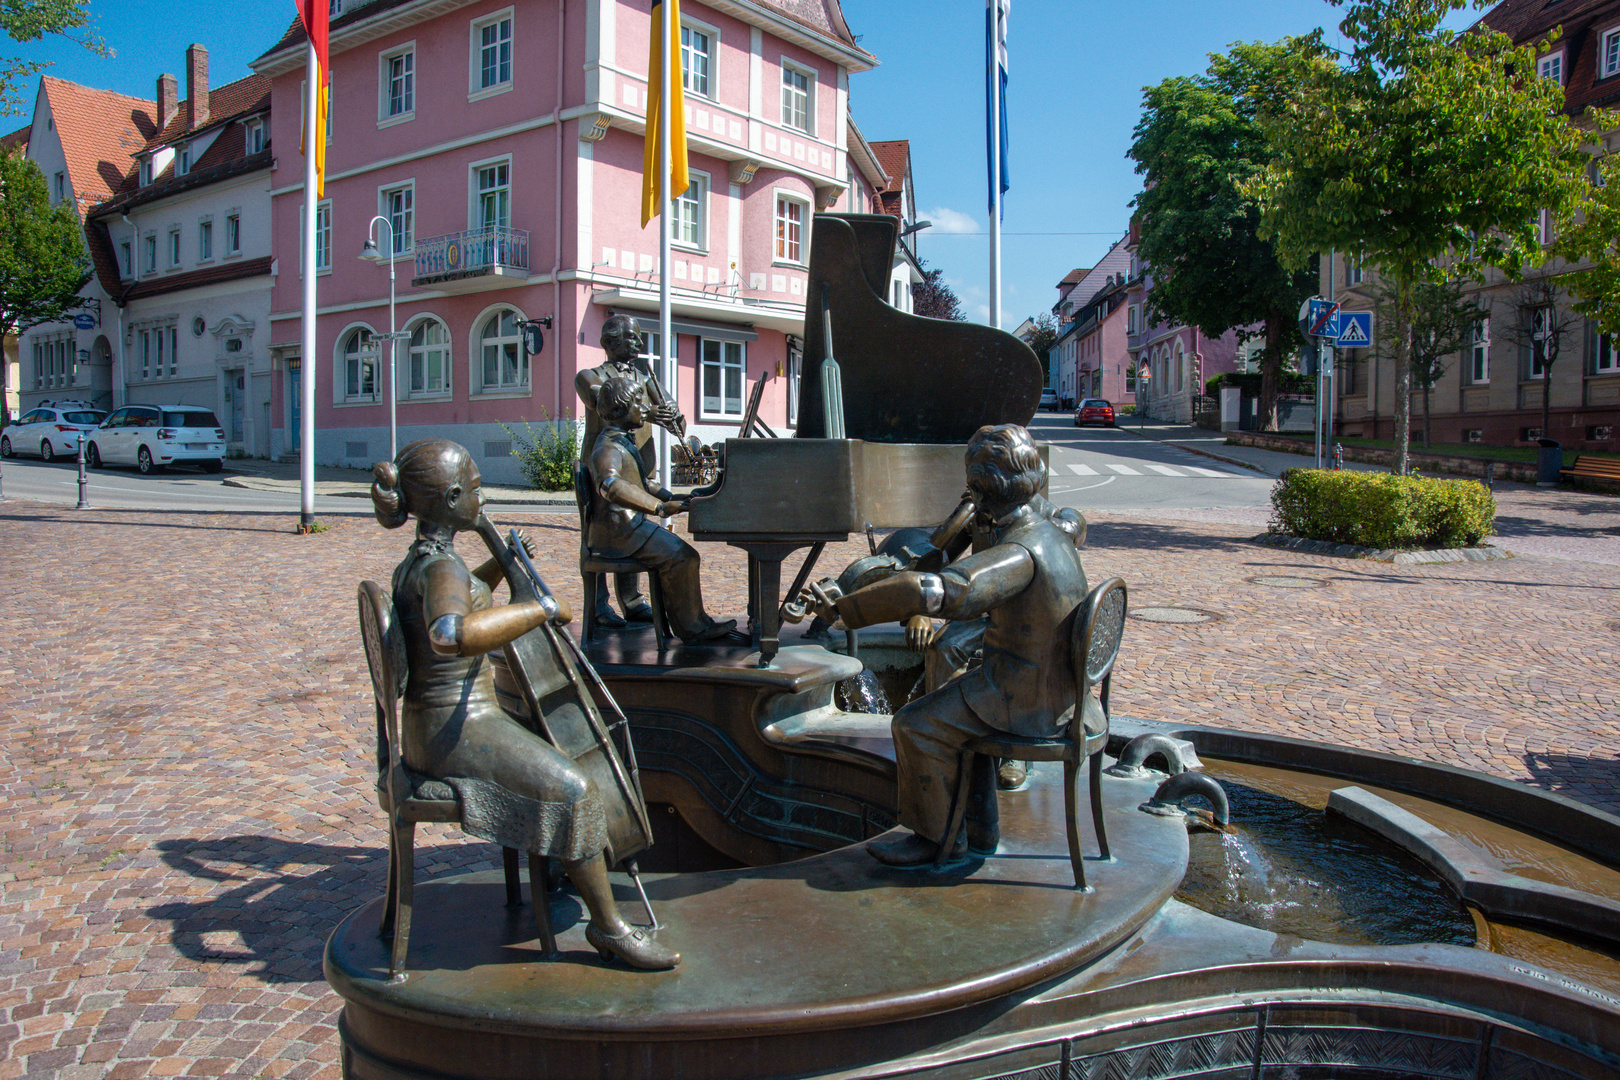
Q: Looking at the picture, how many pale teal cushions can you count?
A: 0